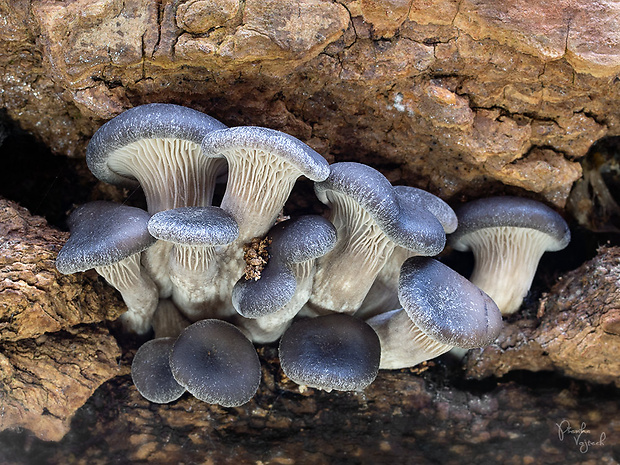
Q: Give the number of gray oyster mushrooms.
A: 12